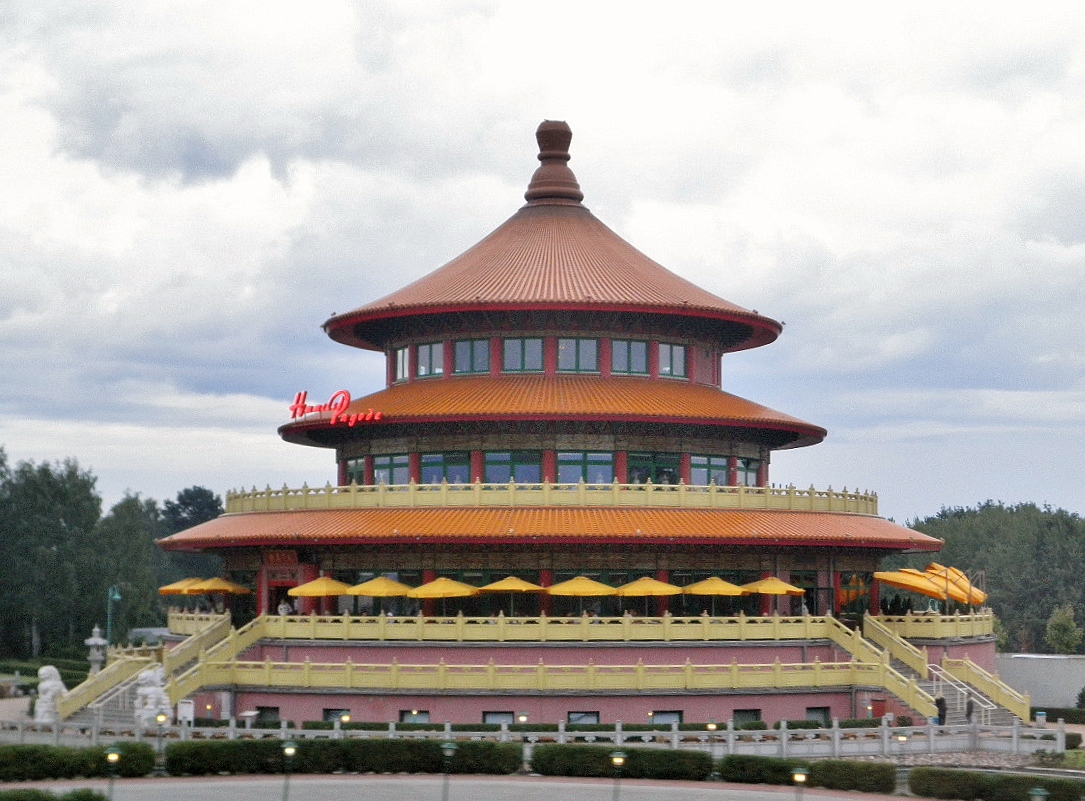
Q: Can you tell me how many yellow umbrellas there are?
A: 13